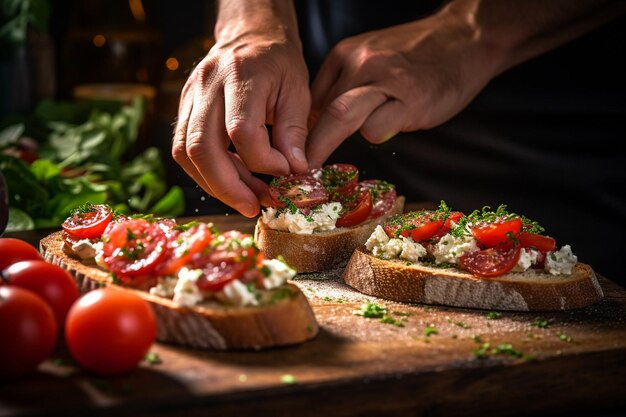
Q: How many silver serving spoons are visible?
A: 0